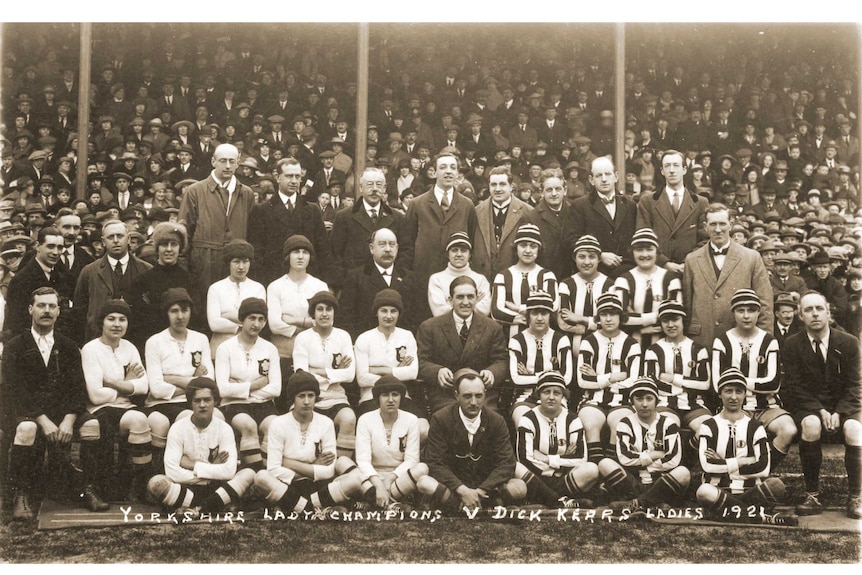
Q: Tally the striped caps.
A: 11